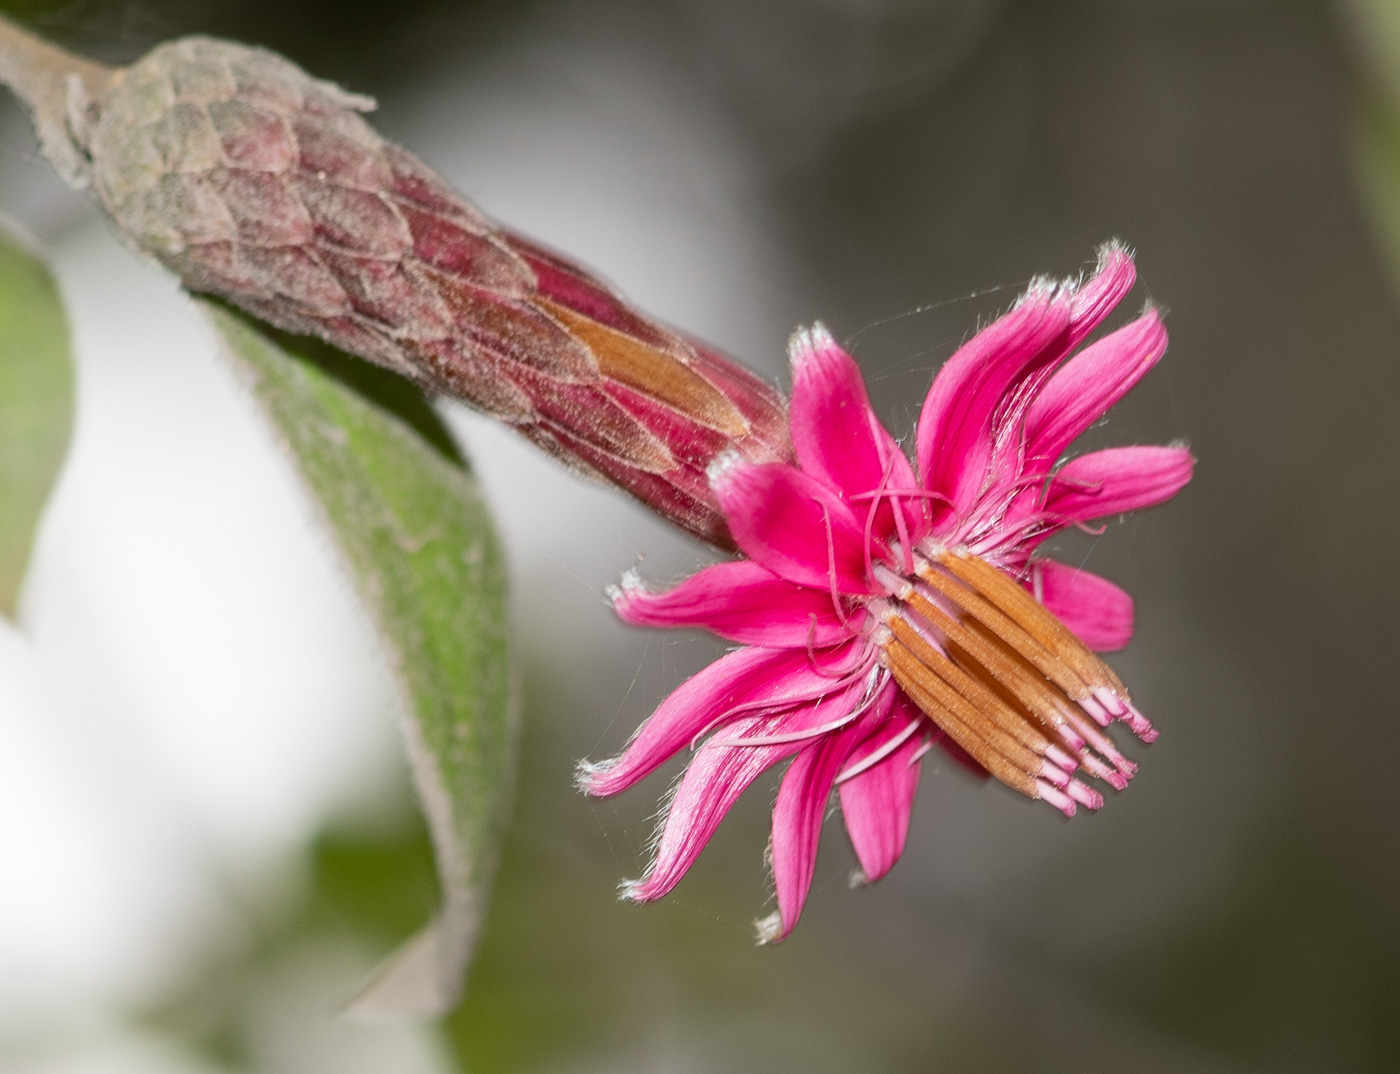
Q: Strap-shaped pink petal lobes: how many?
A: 12